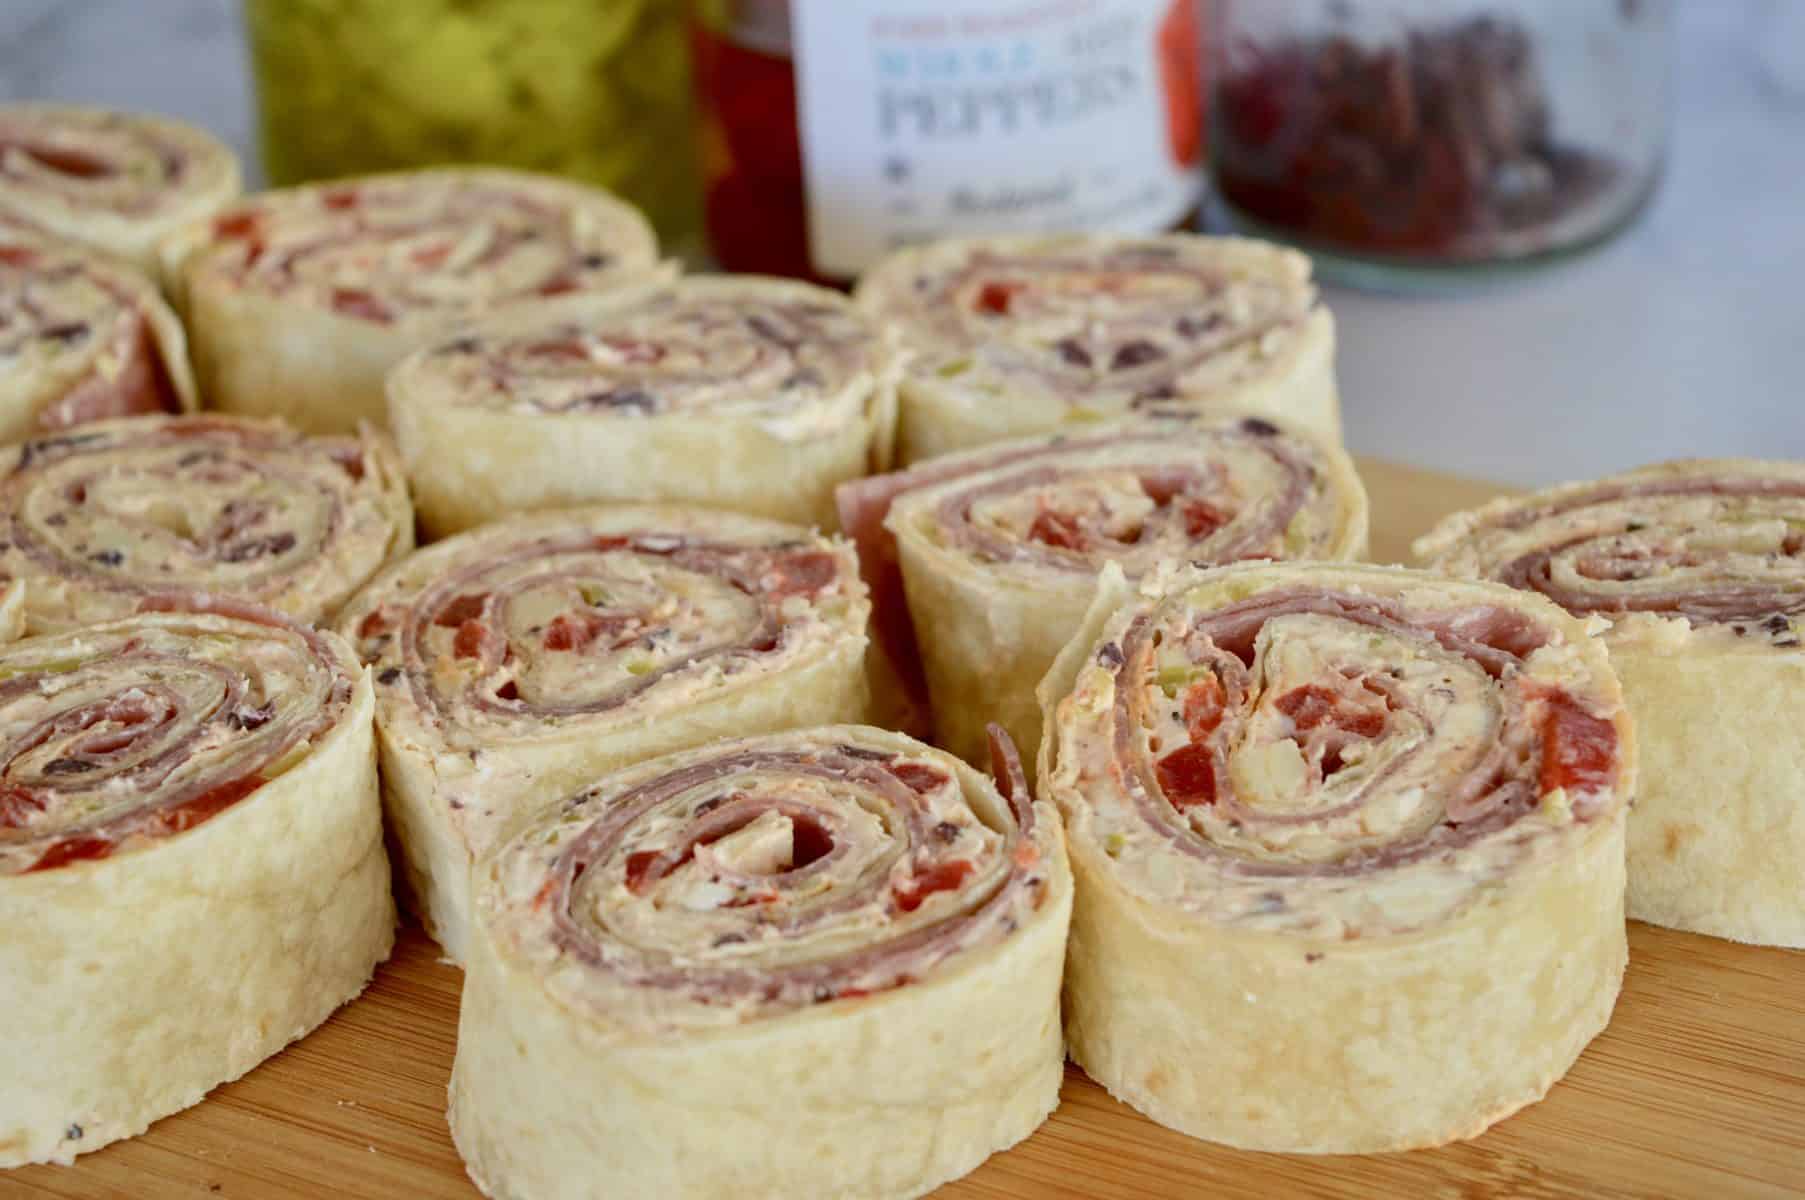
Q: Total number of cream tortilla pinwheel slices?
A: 12